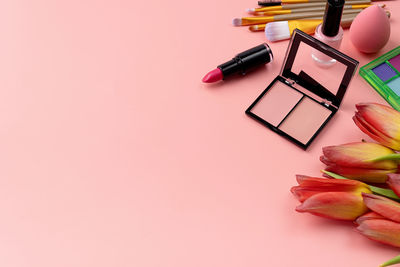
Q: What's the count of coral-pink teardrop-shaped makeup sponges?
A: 1